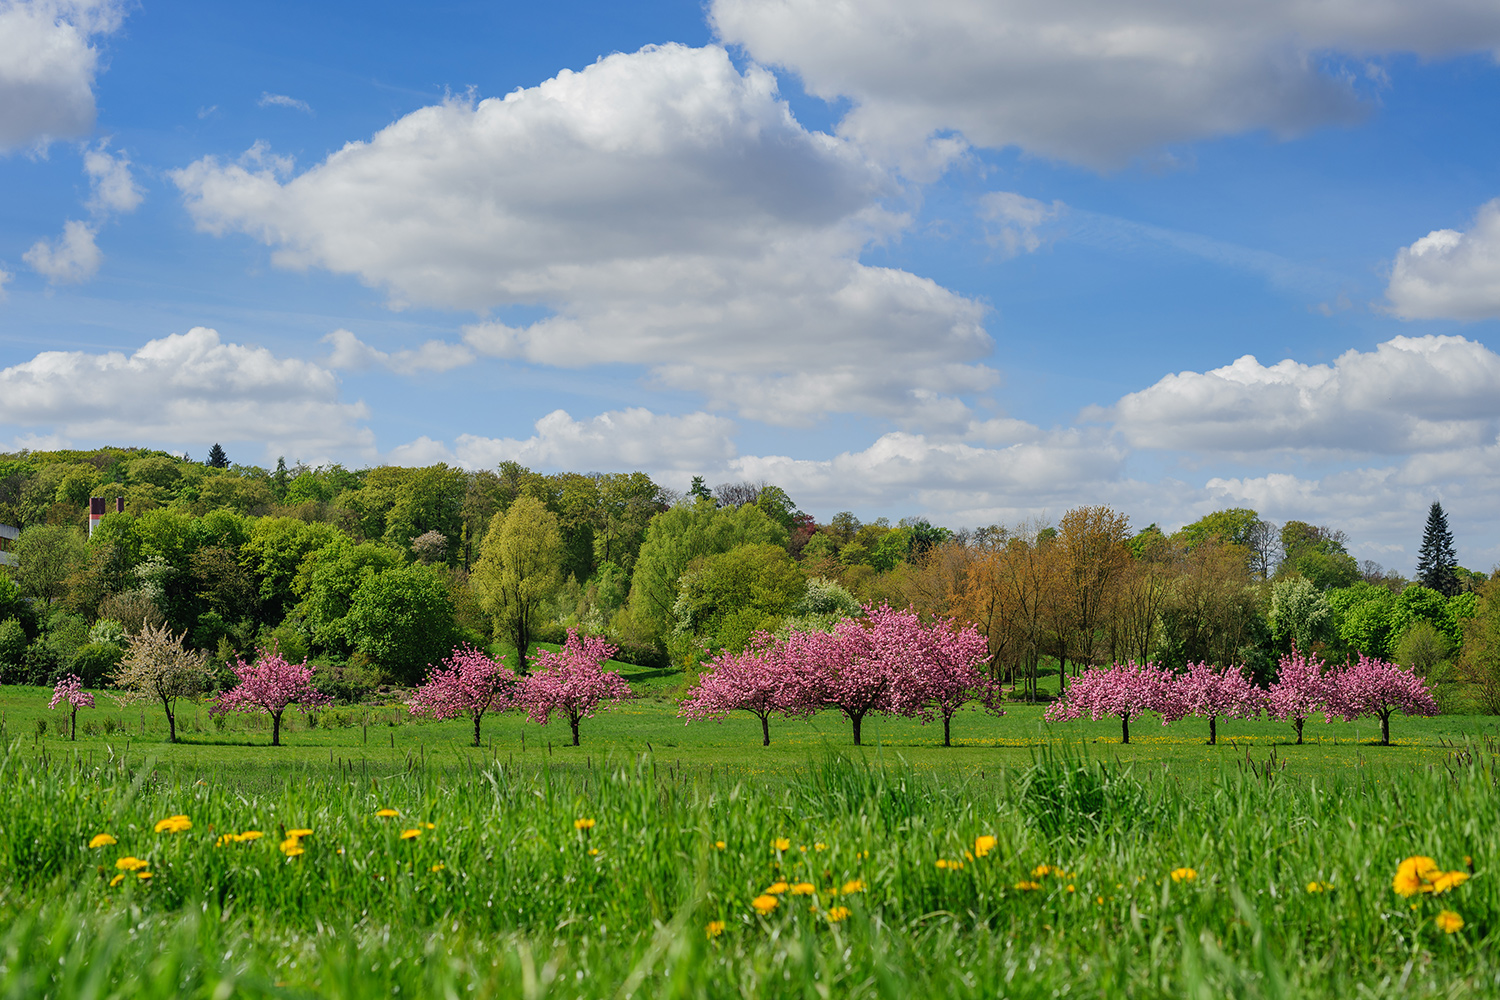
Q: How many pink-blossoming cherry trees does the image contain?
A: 11